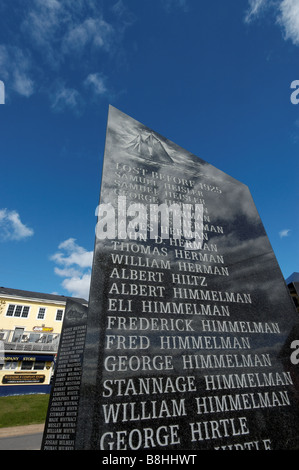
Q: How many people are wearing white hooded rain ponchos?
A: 0